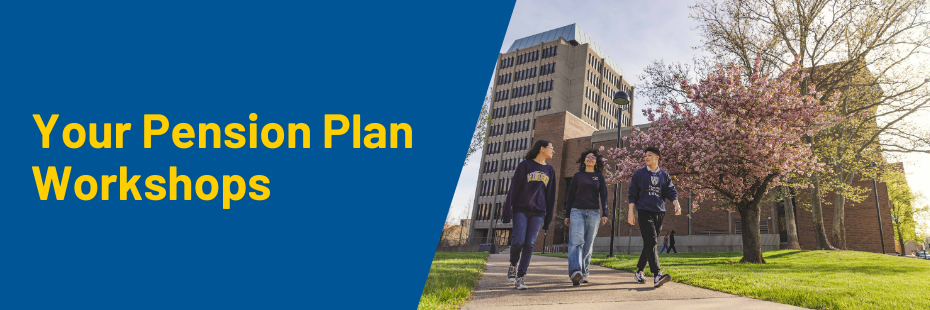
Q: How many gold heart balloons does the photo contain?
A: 0